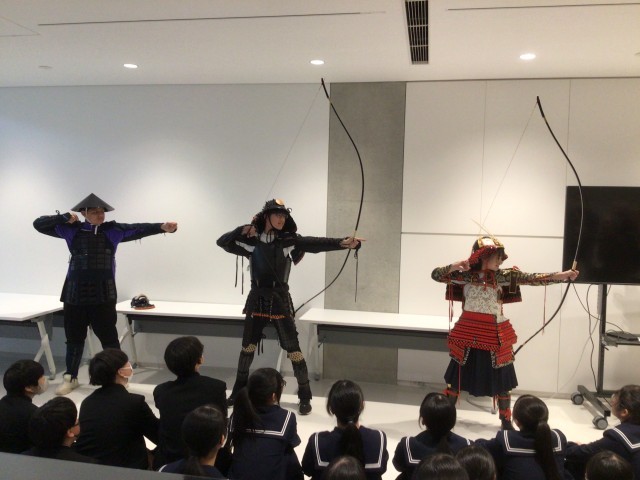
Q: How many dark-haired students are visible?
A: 14